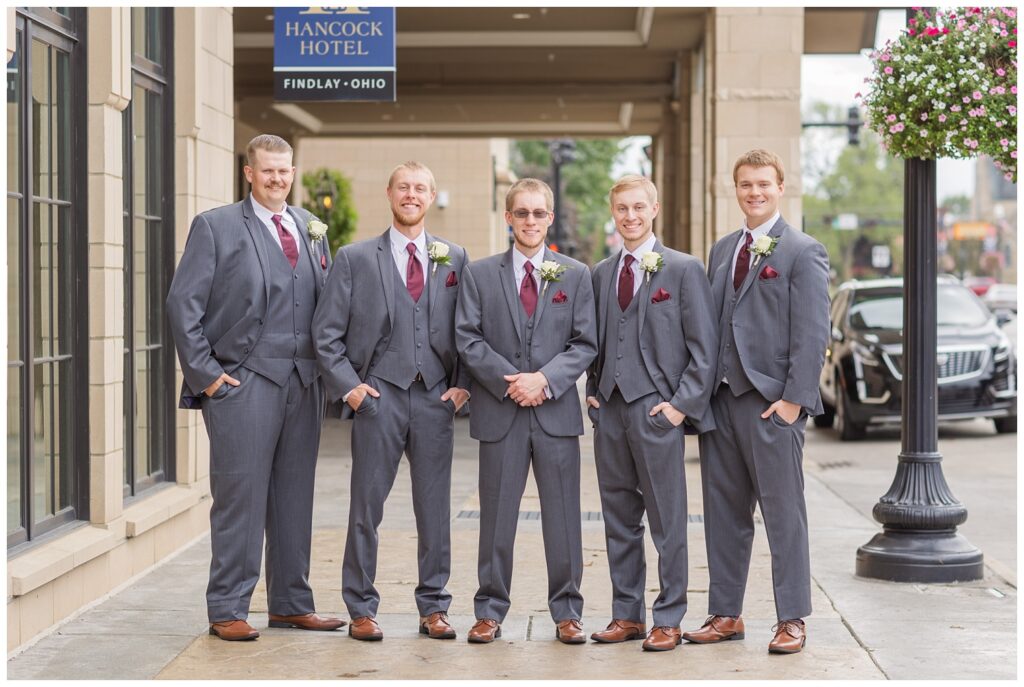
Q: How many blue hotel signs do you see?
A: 1